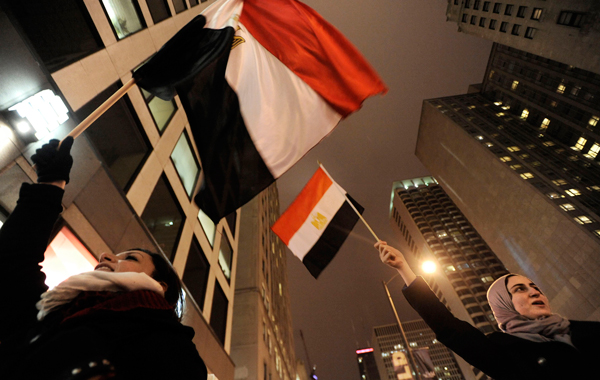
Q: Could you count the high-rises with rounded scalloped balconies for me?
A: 1